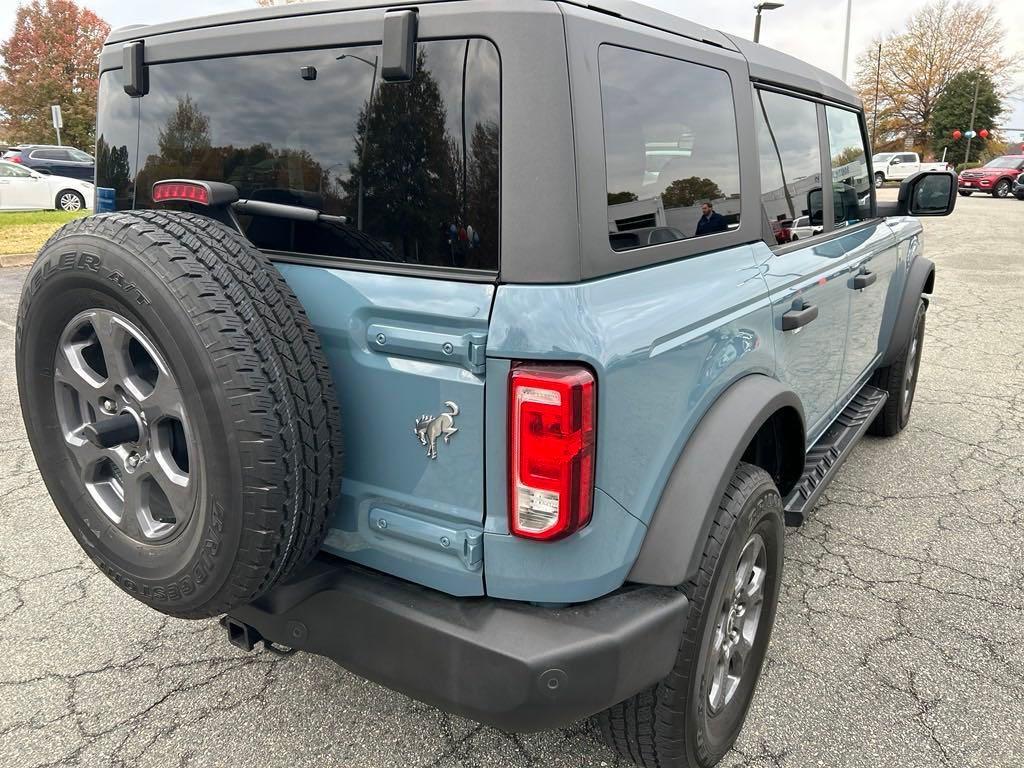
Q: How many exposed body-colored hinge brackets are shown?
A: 2